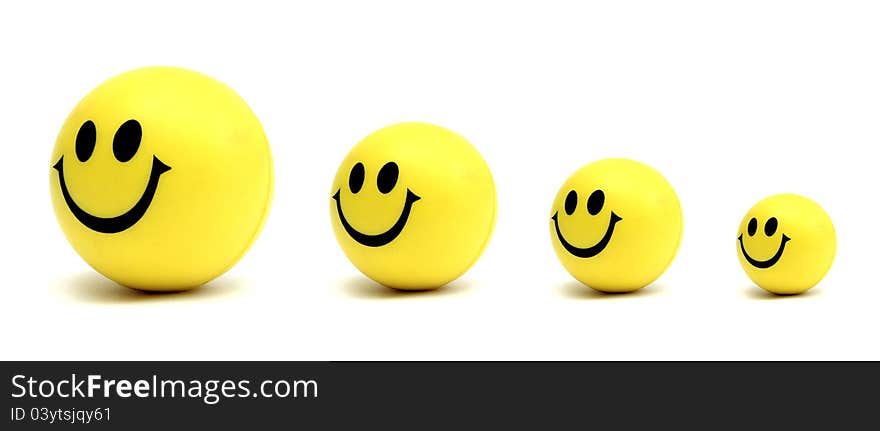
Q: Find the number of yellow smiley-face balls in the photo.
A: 4